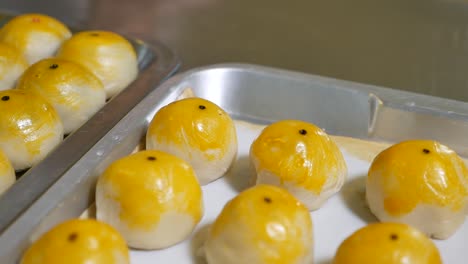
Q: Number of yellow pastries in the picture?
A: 13